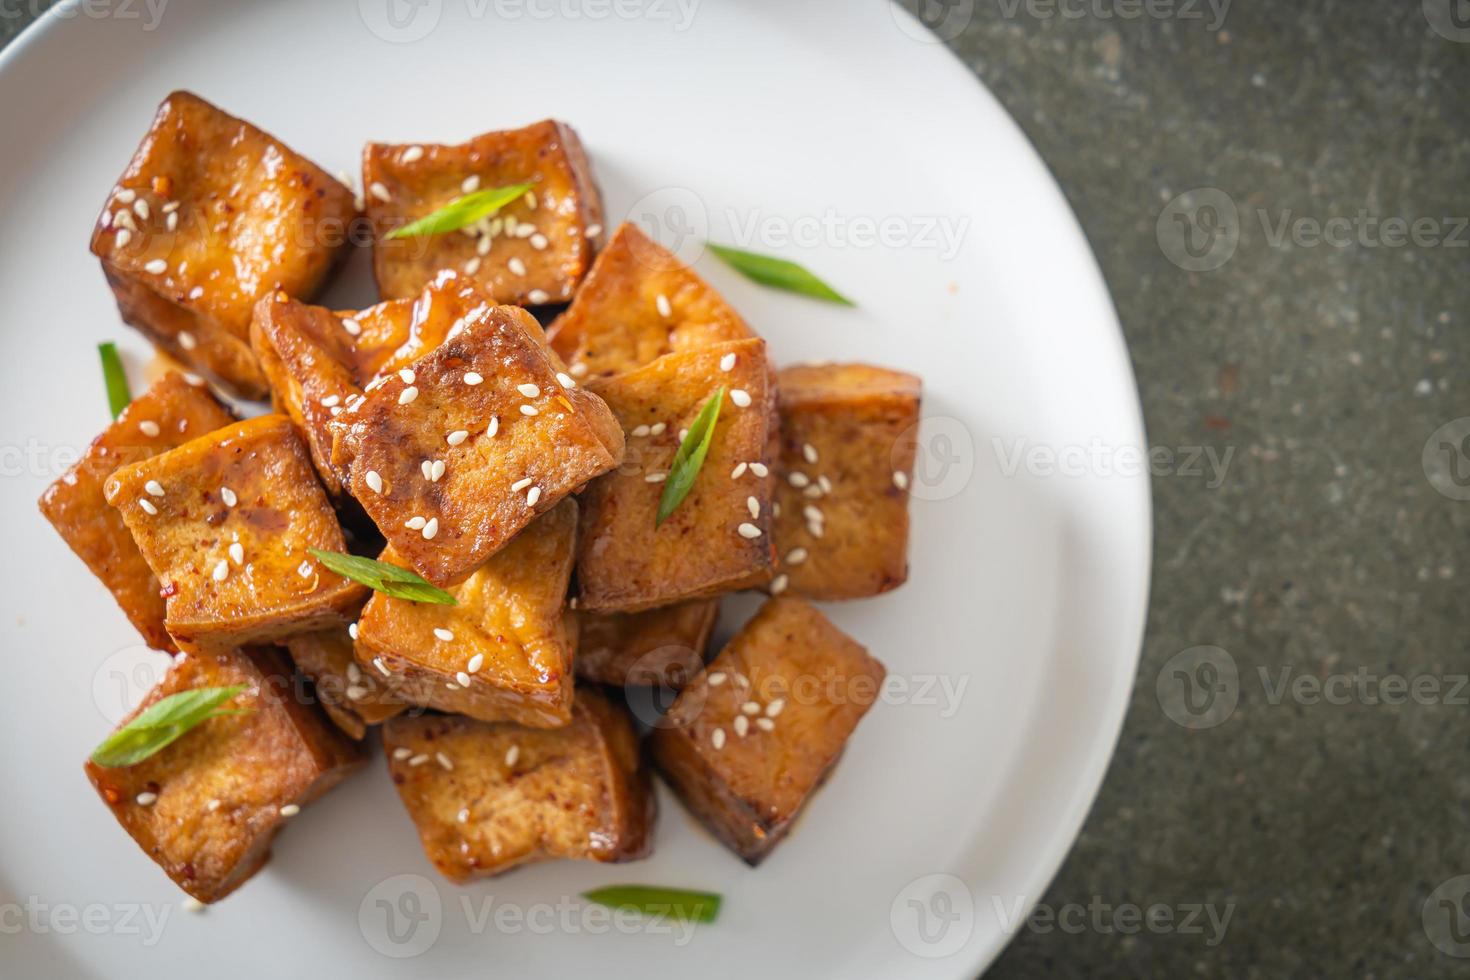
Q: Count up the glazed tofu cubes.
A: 15